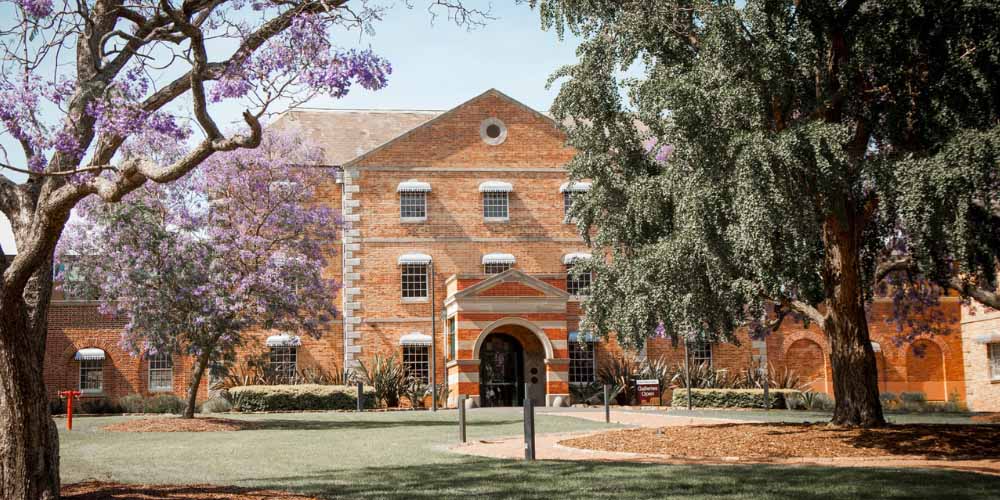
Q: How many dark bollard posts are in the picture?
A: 5